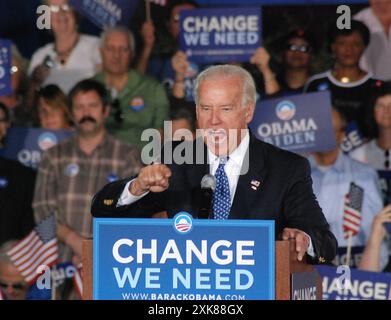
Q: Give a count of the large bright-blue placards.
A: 1